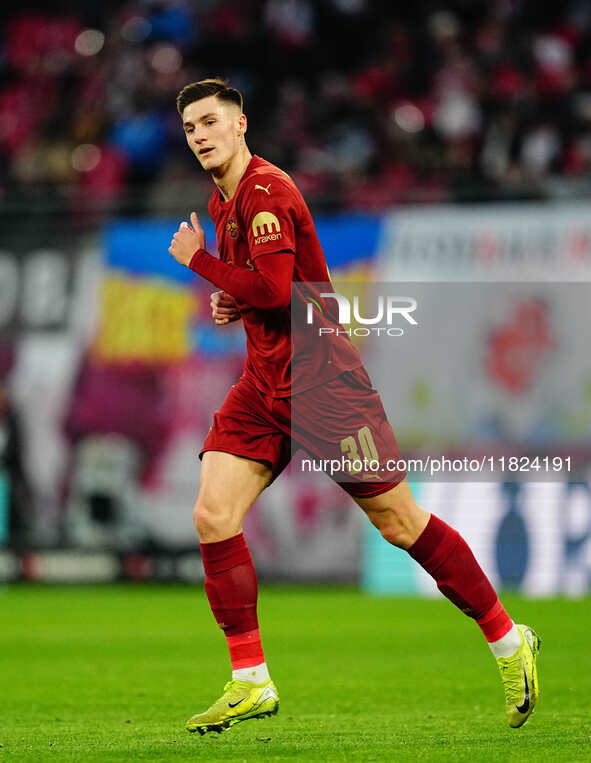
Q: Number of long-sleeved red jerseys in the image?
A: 1